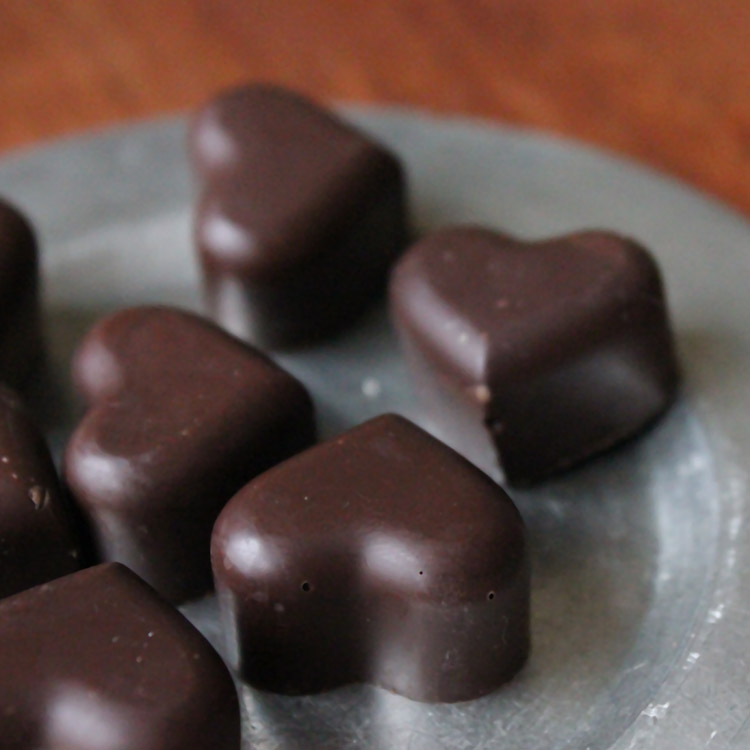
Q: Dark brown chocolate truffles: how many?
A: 7